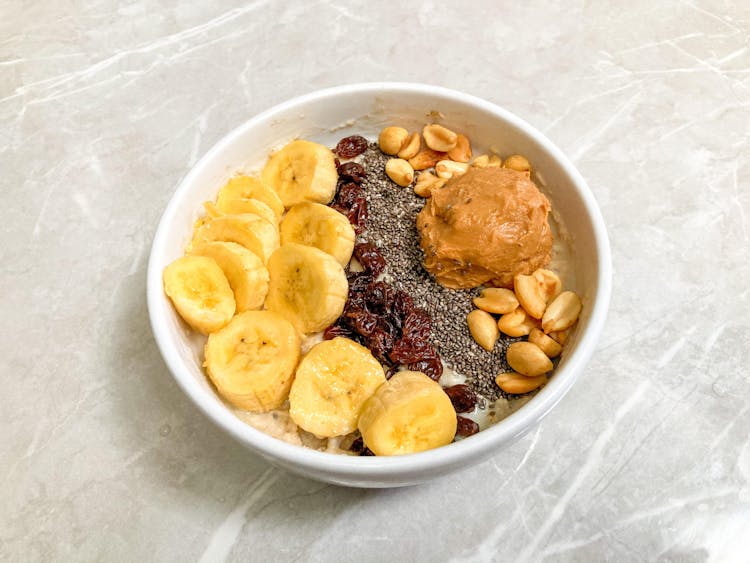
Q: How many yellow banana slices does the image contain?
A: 11